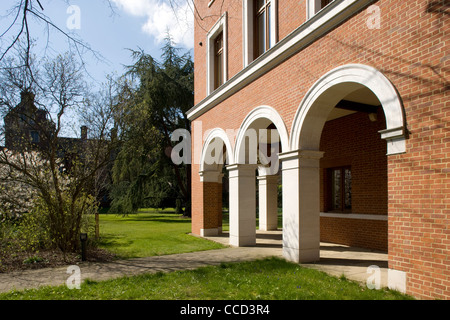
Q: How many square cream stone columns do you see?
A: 3